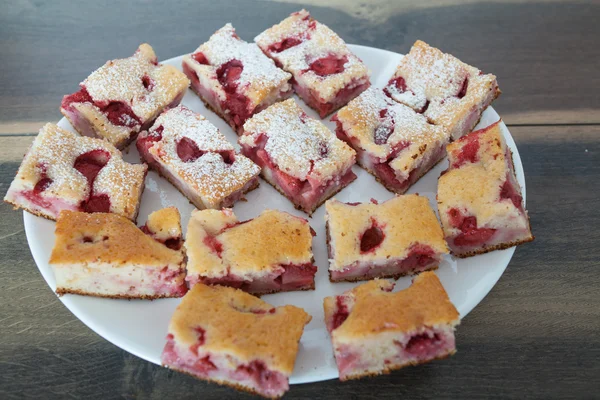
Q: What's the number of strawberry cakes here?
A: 14